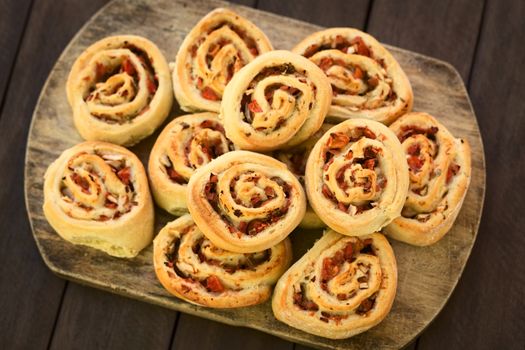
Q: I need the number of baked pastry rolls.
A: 12